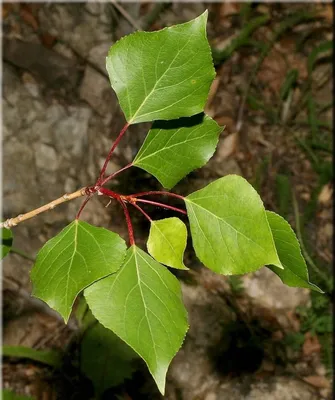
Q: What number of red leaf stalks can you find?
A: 7